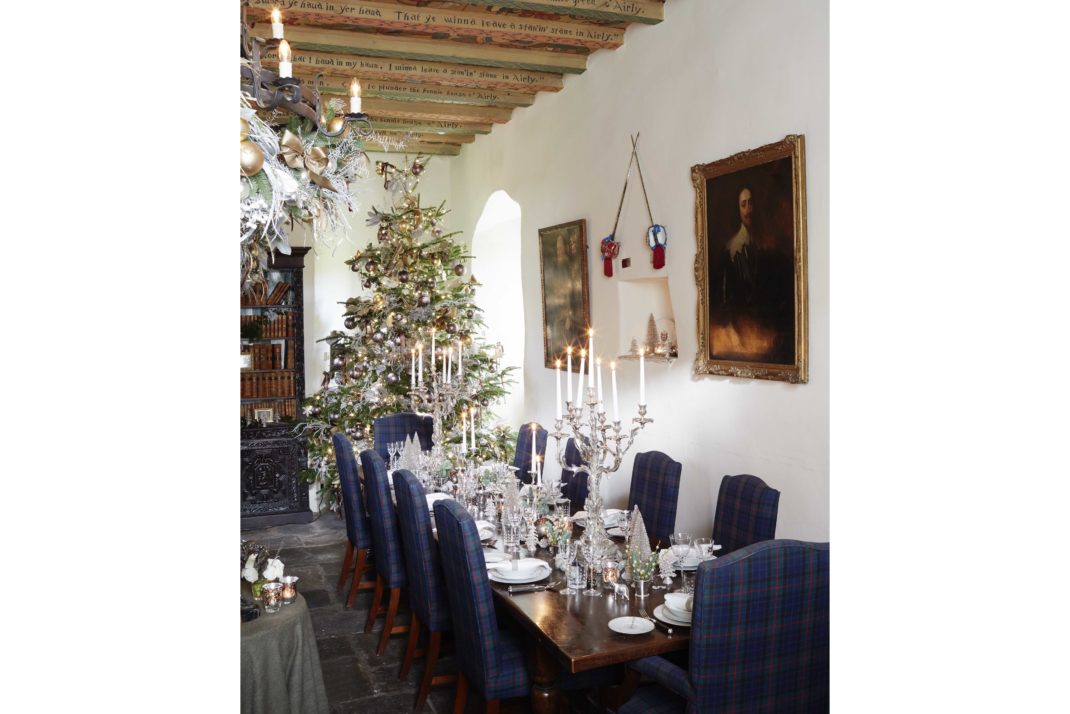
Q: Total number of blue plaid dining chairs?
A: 10